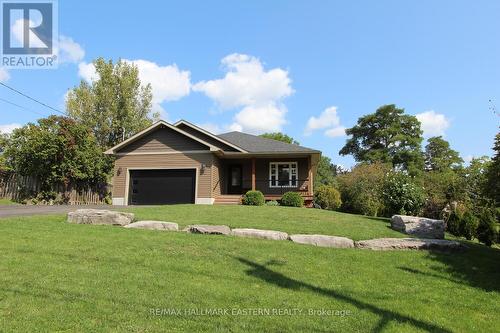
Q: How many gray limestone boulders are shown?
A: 7